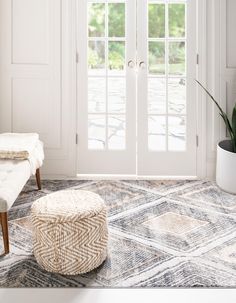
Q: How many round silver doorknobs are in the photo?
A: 2